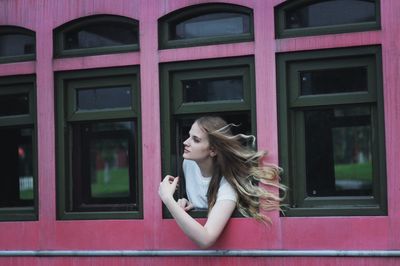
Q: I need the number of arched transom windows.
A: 4